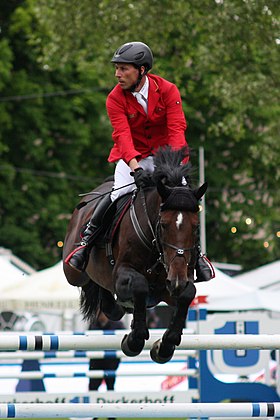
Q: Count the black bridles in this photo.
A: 1